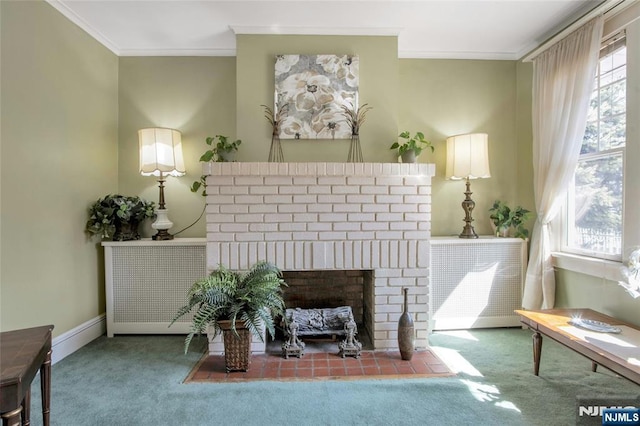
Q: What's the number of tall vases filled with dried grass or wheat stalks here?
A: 2